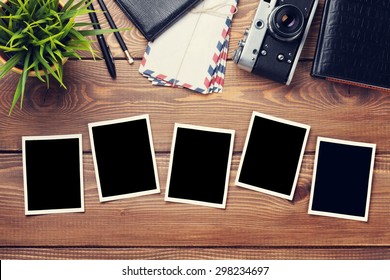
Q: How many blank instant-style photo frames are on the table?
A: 5